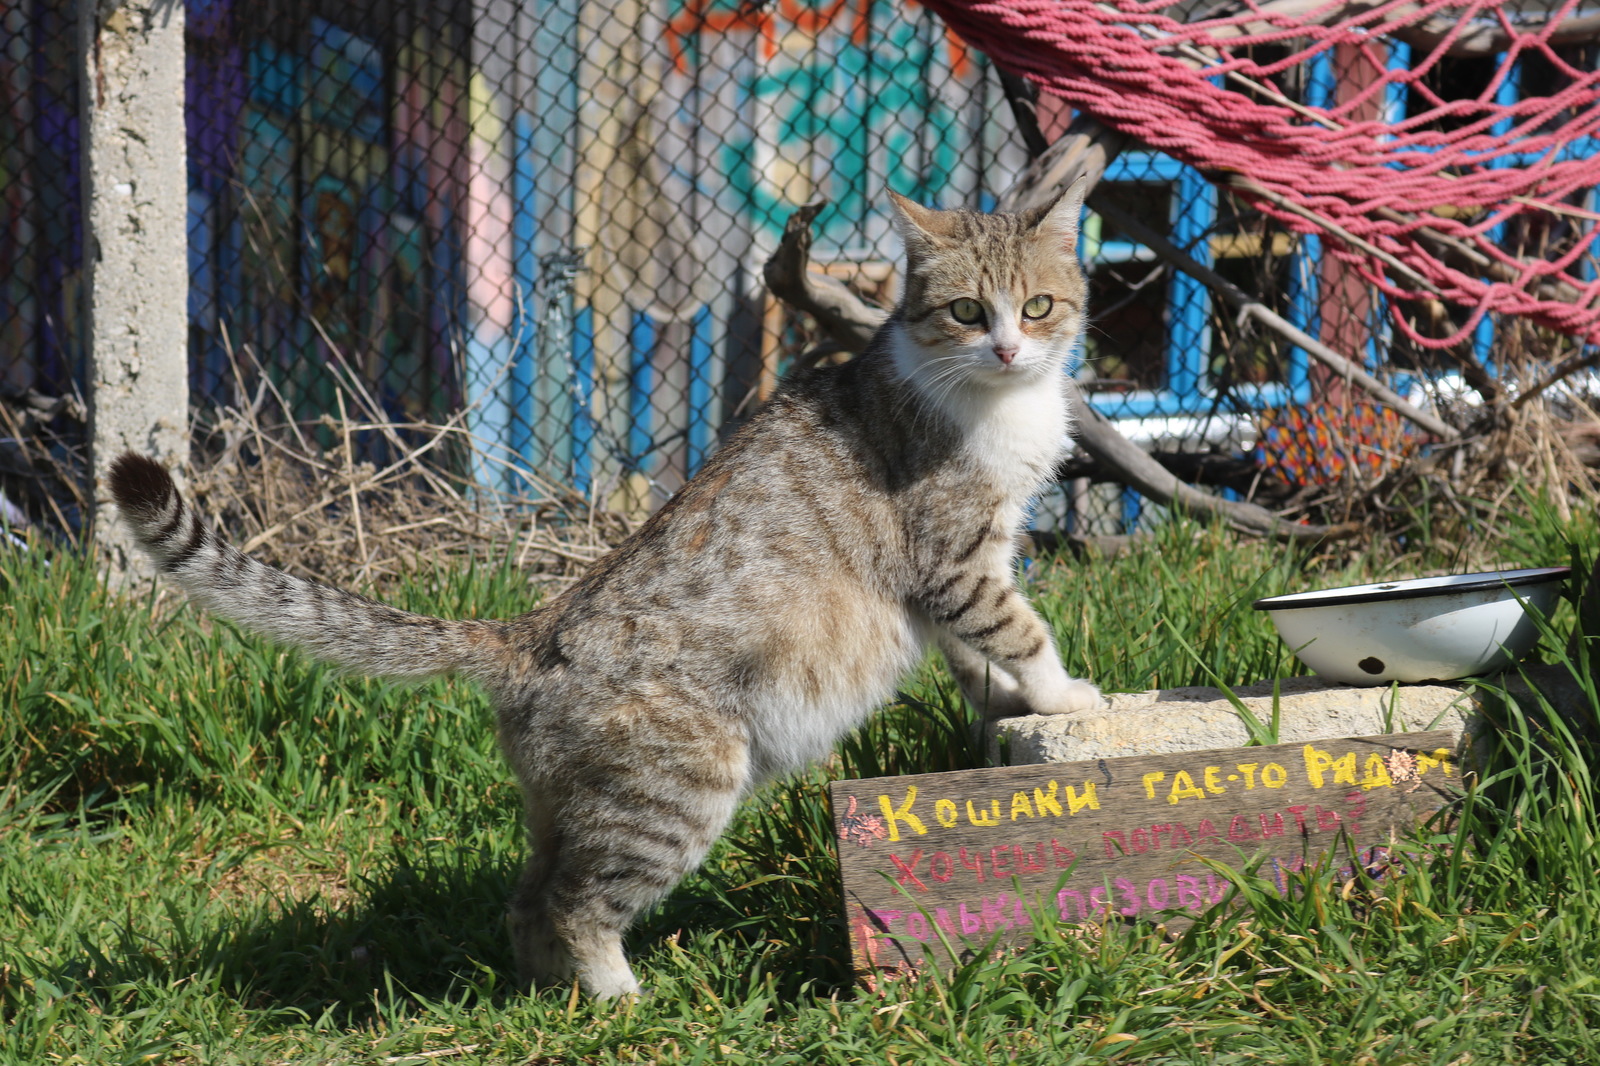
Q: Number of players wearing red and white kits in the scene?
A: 0